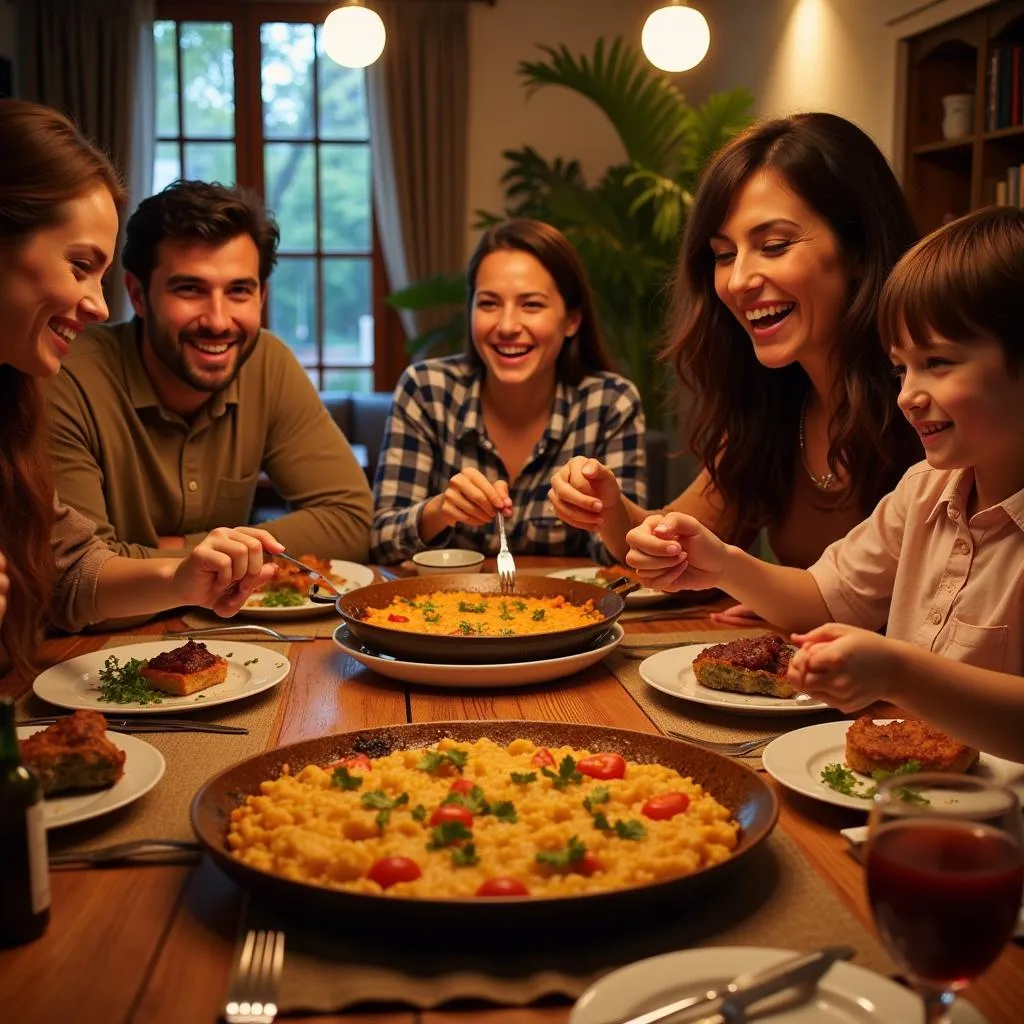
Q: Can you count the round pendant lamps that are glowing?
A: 2